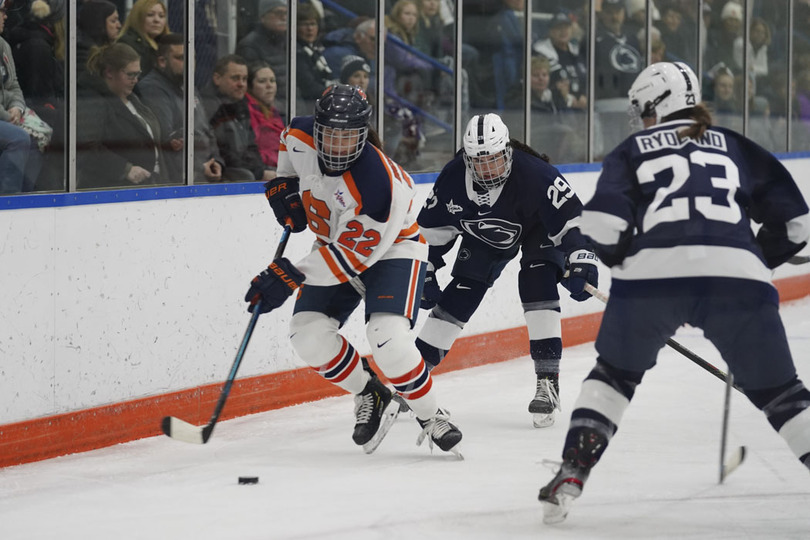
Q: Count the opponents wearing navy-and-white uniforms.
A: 2